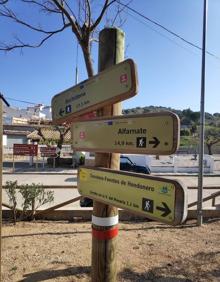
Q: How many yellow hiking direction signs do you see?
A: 3